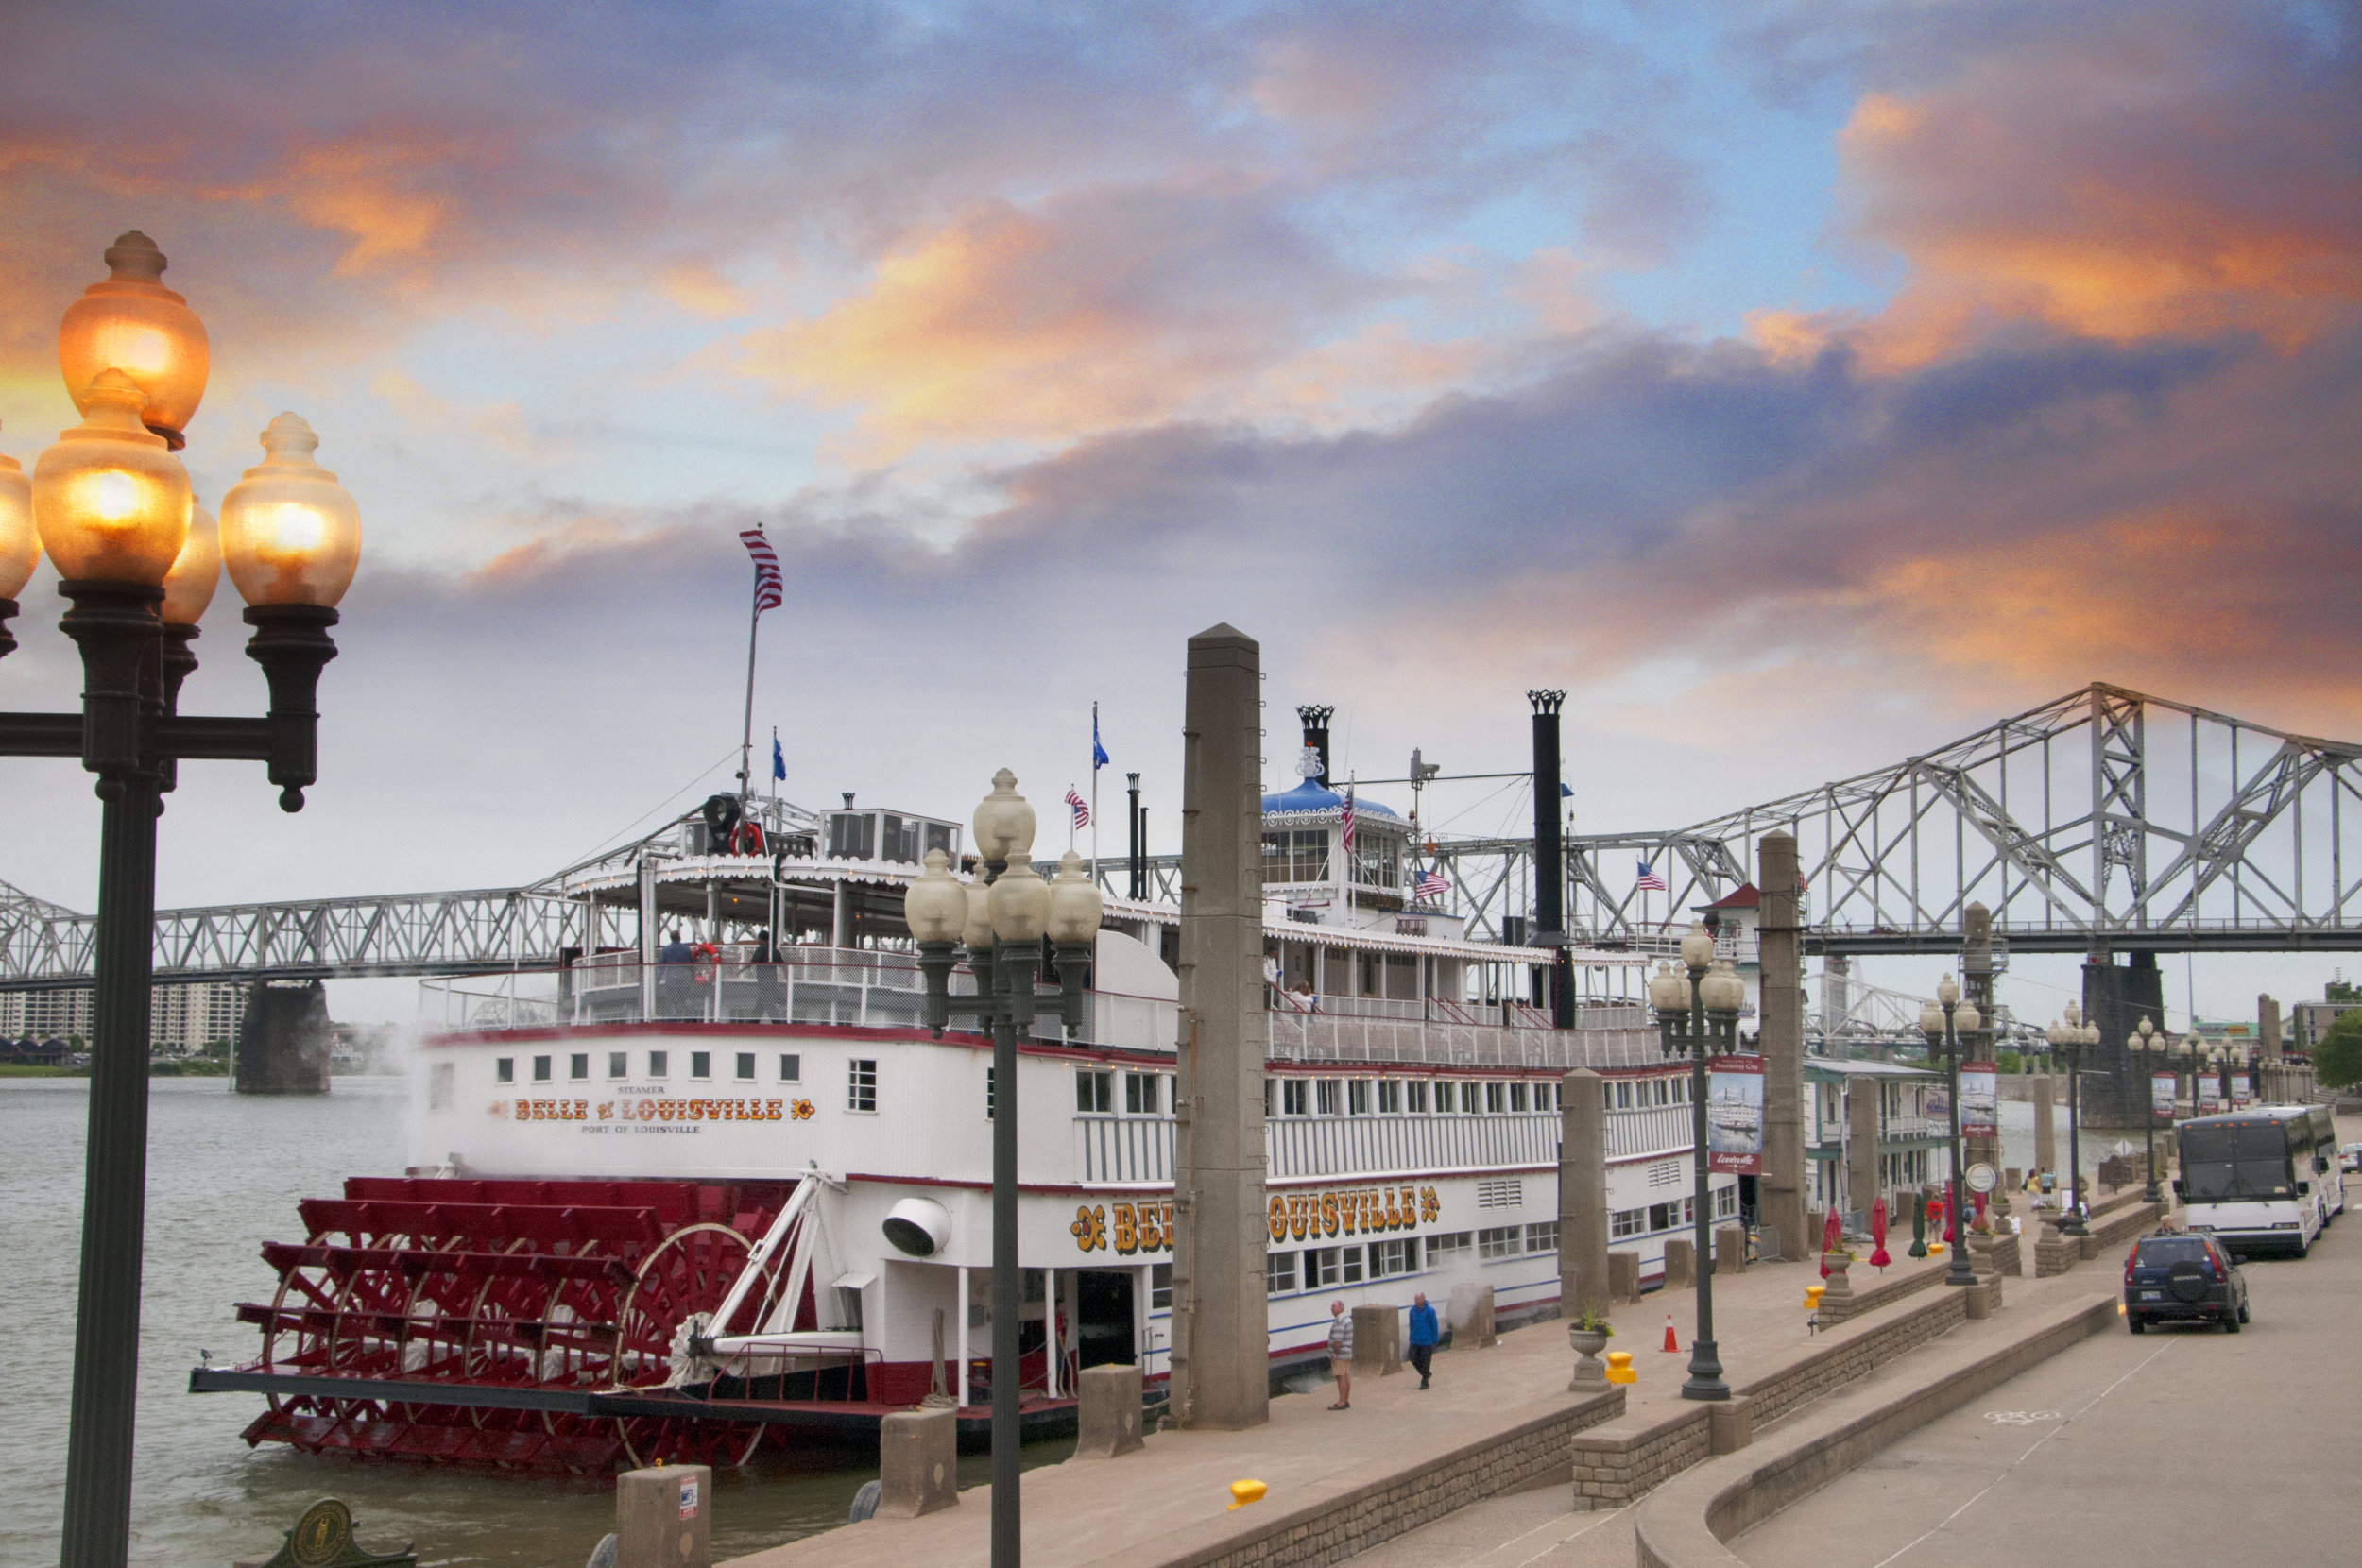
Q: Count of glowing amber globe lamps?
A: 5